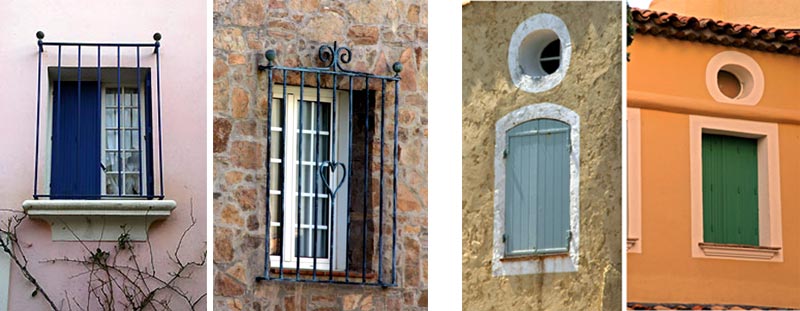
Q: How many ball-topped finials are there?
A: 4